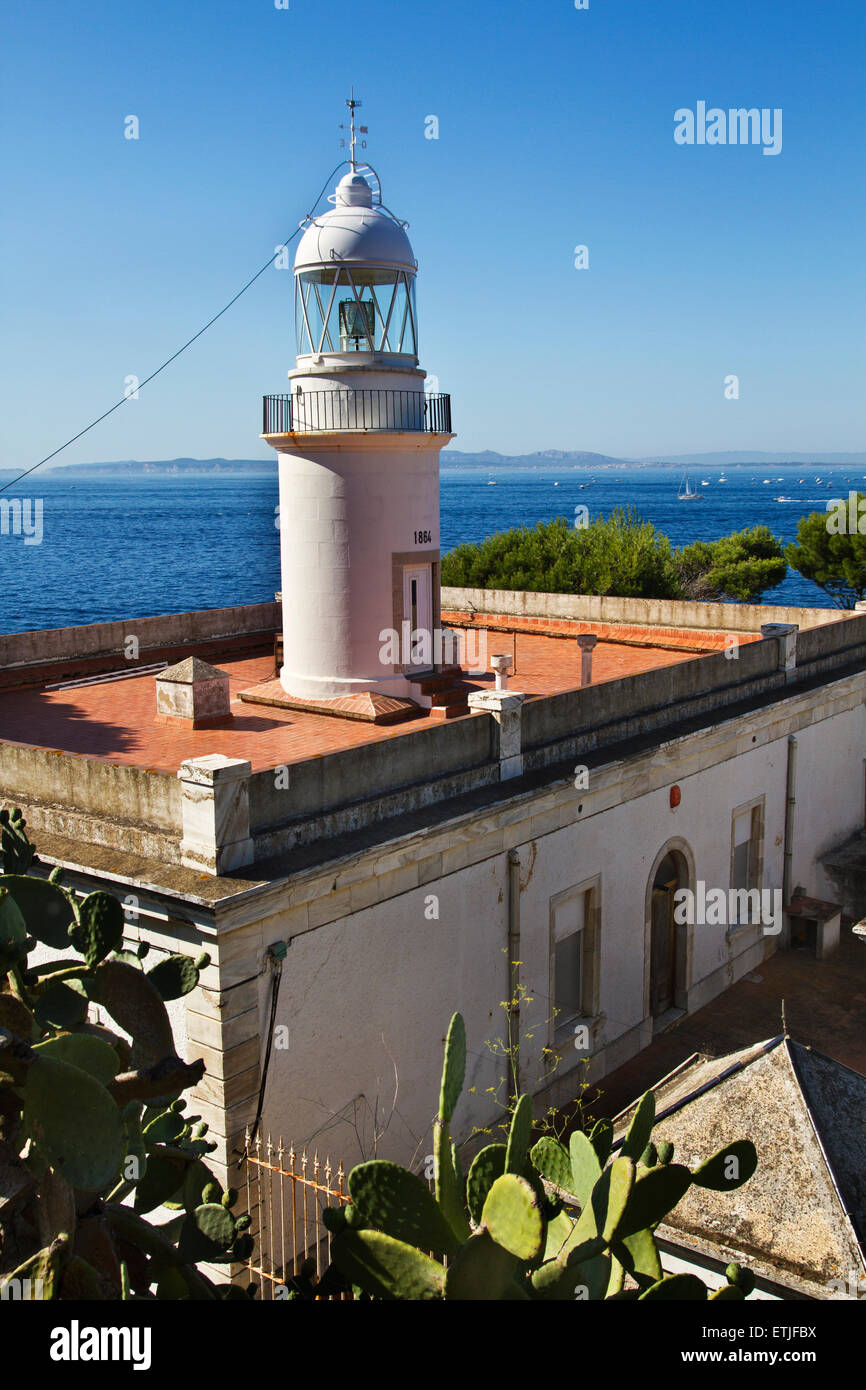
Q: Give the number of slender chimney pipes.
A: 2